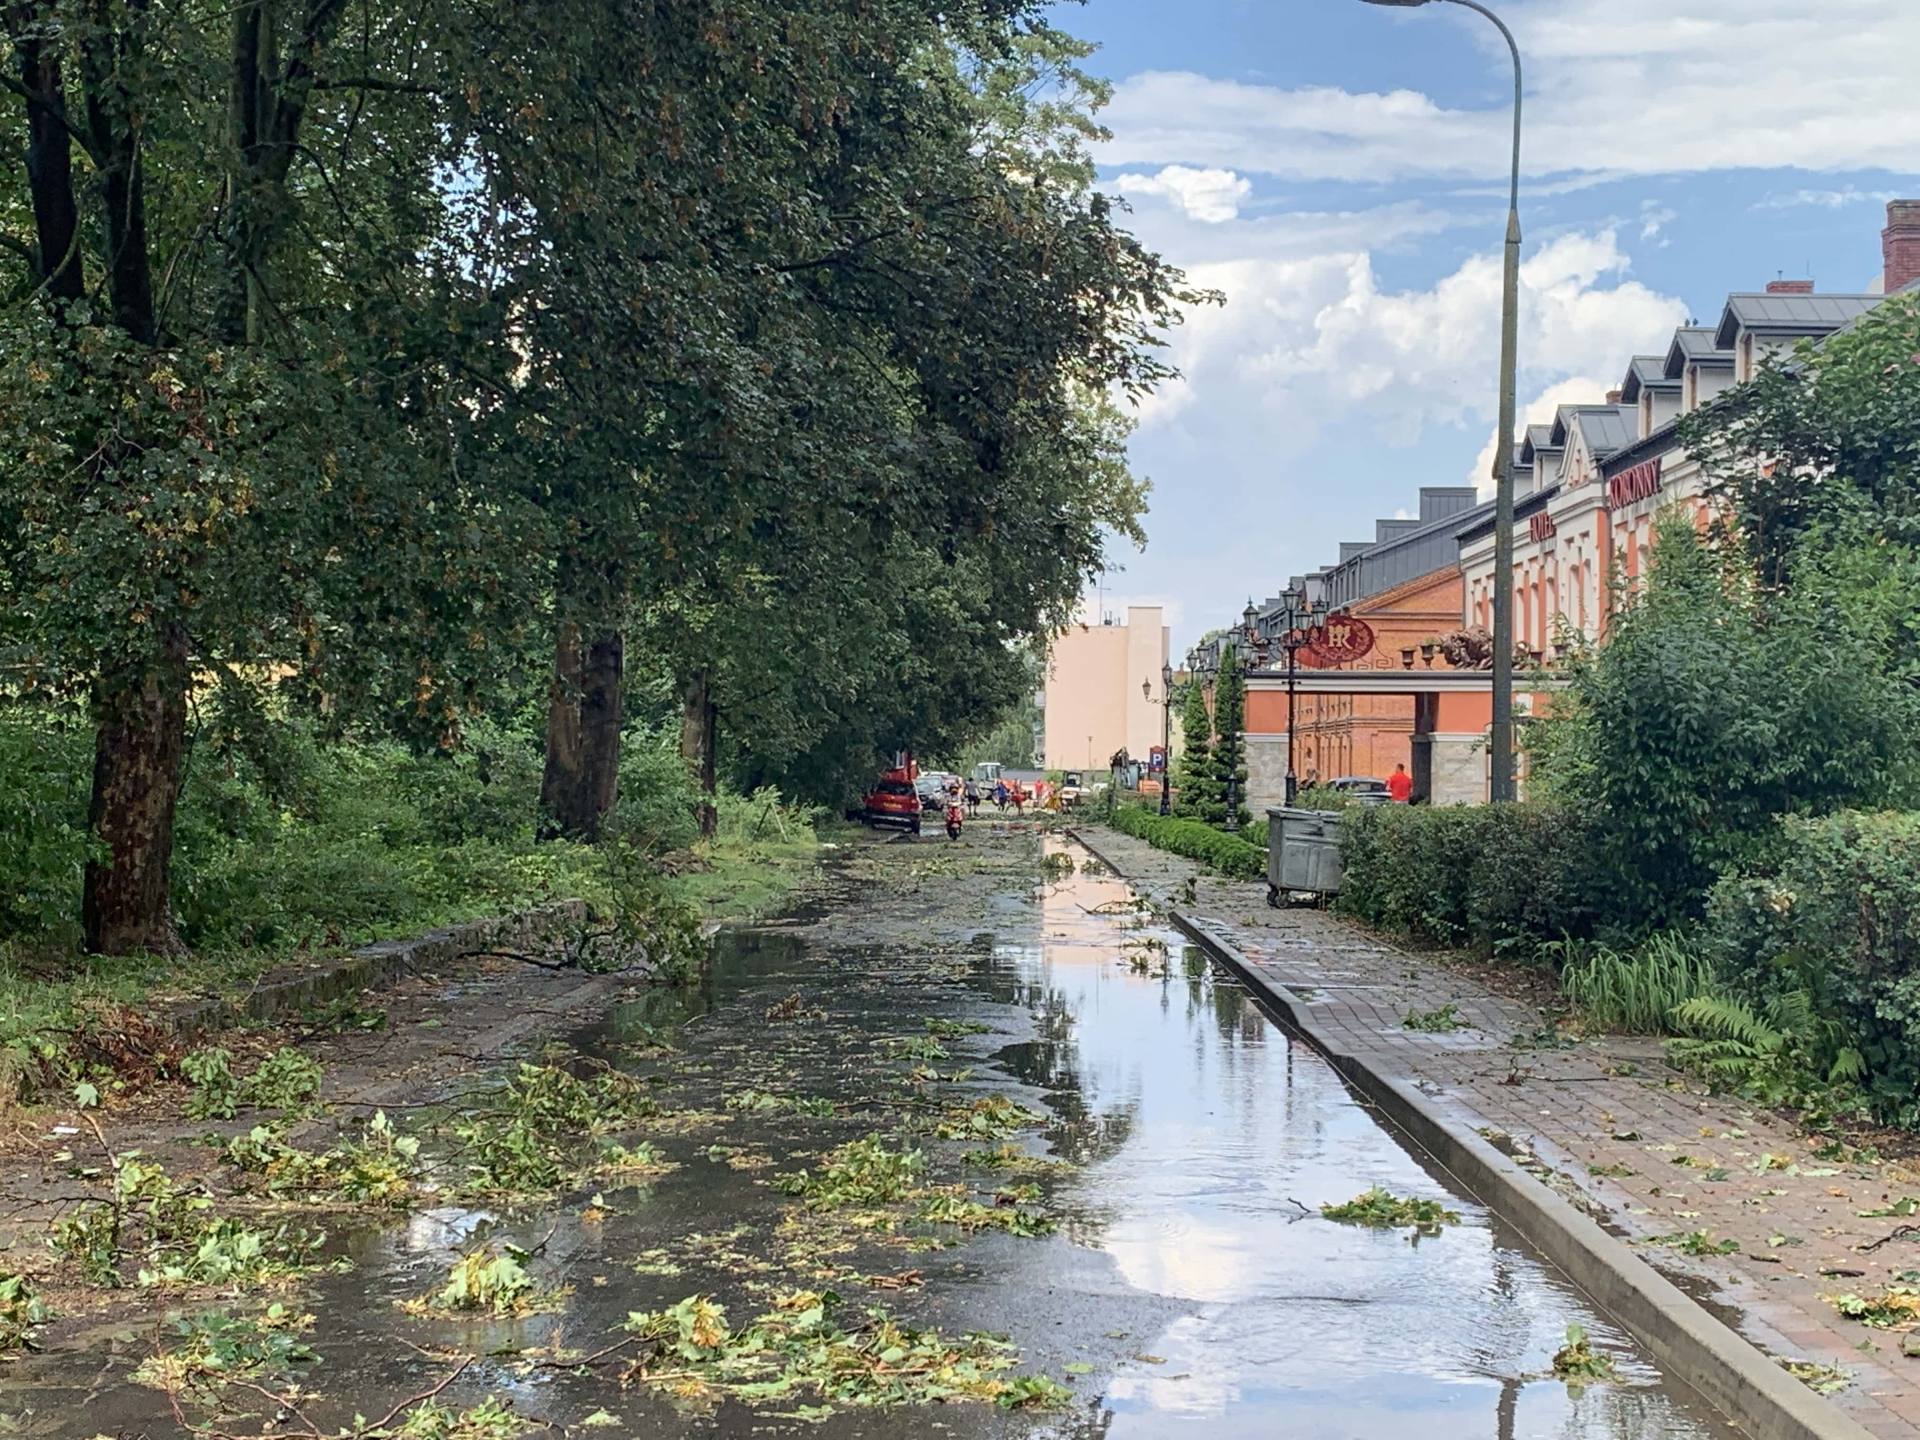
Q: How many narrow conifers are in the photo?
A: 2